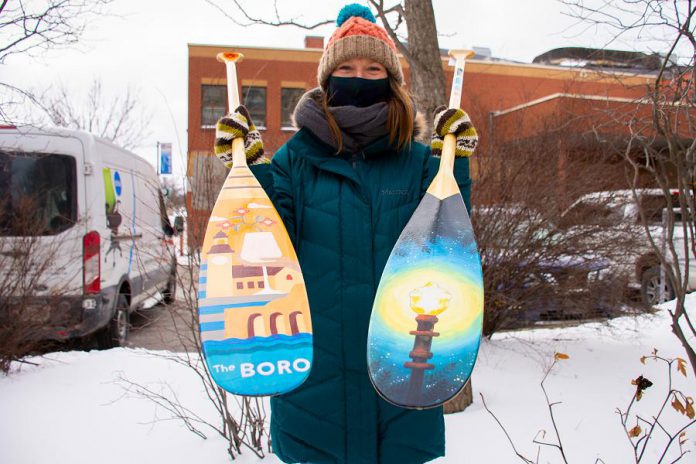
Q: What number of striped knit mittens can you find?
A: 2